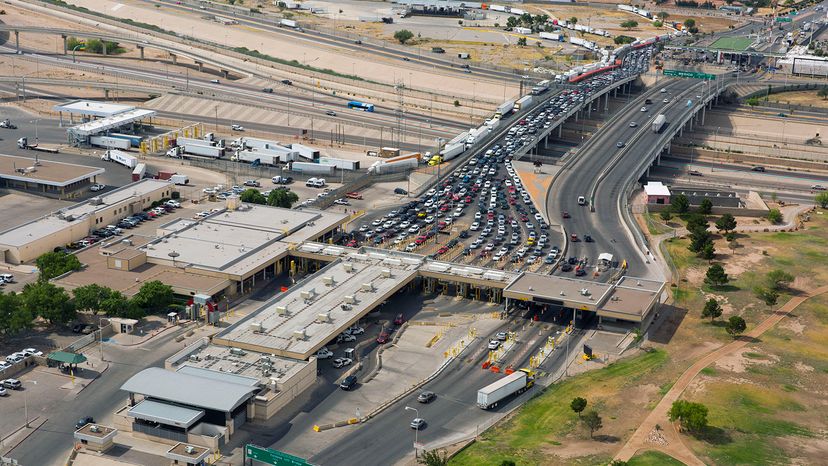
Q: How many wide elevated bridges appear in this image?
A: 2